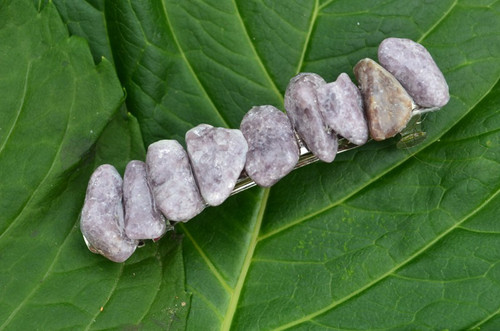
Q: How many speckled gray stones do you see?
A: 8